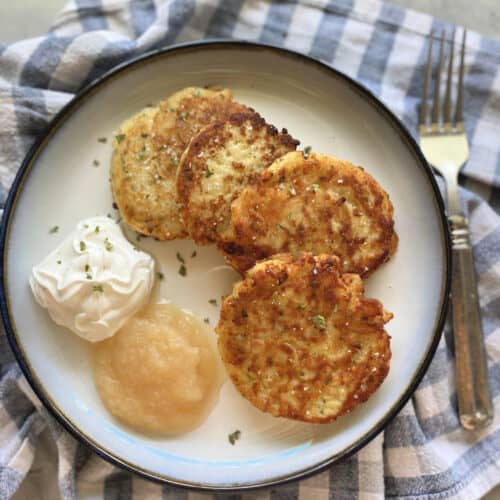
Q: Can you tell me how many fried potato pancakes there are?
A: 4